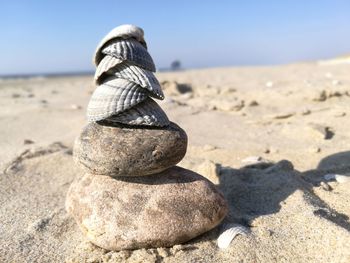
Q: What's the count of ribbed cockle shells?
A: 7